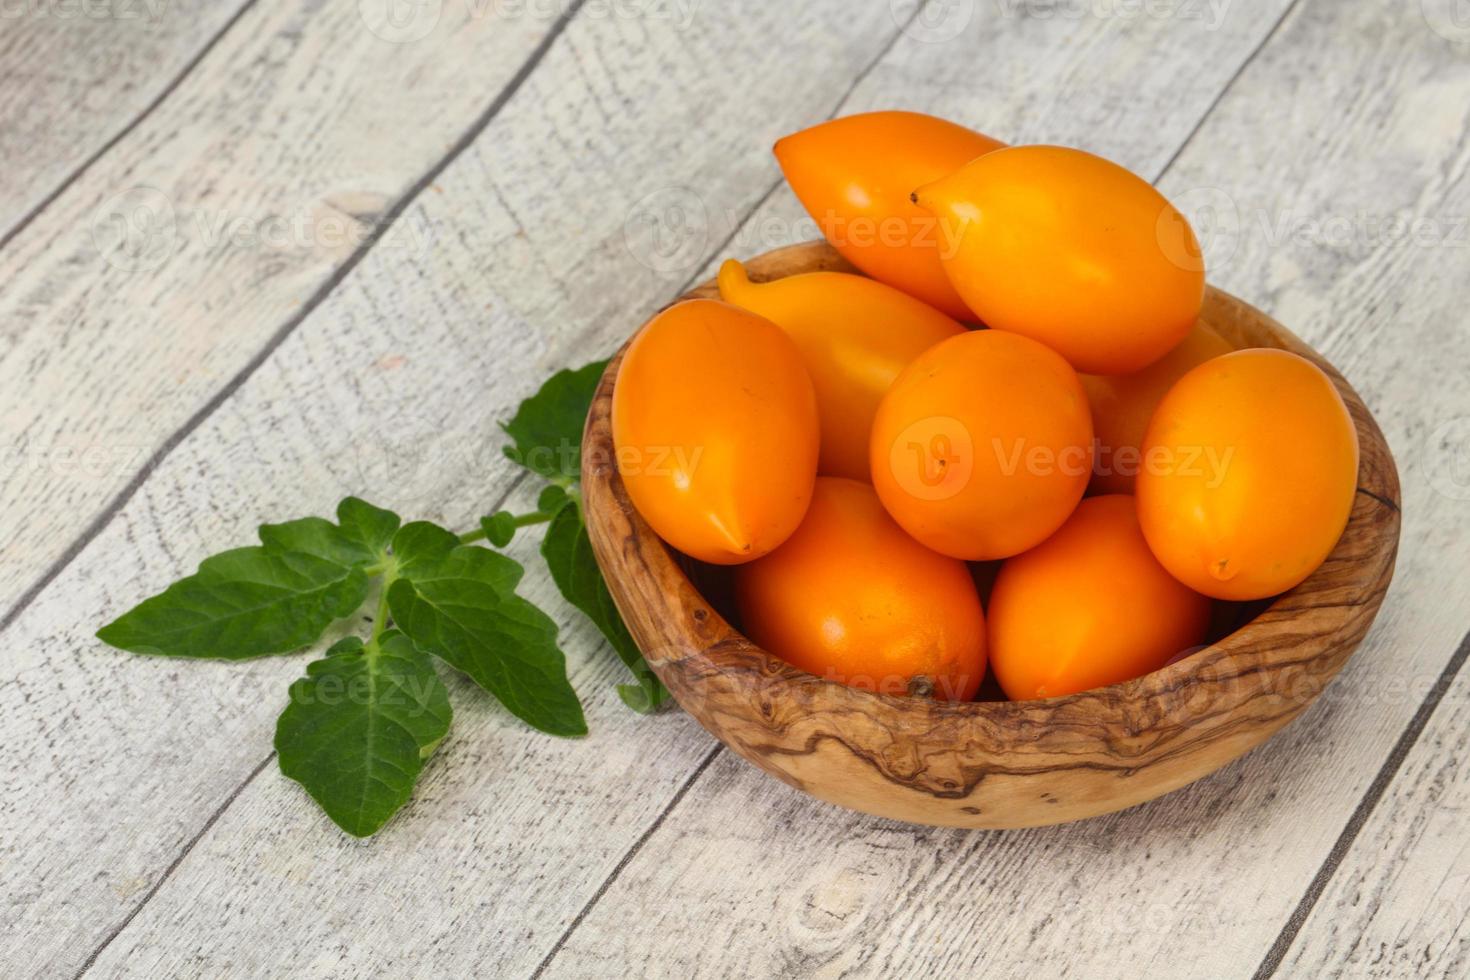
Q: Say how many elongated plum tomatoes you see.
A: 9